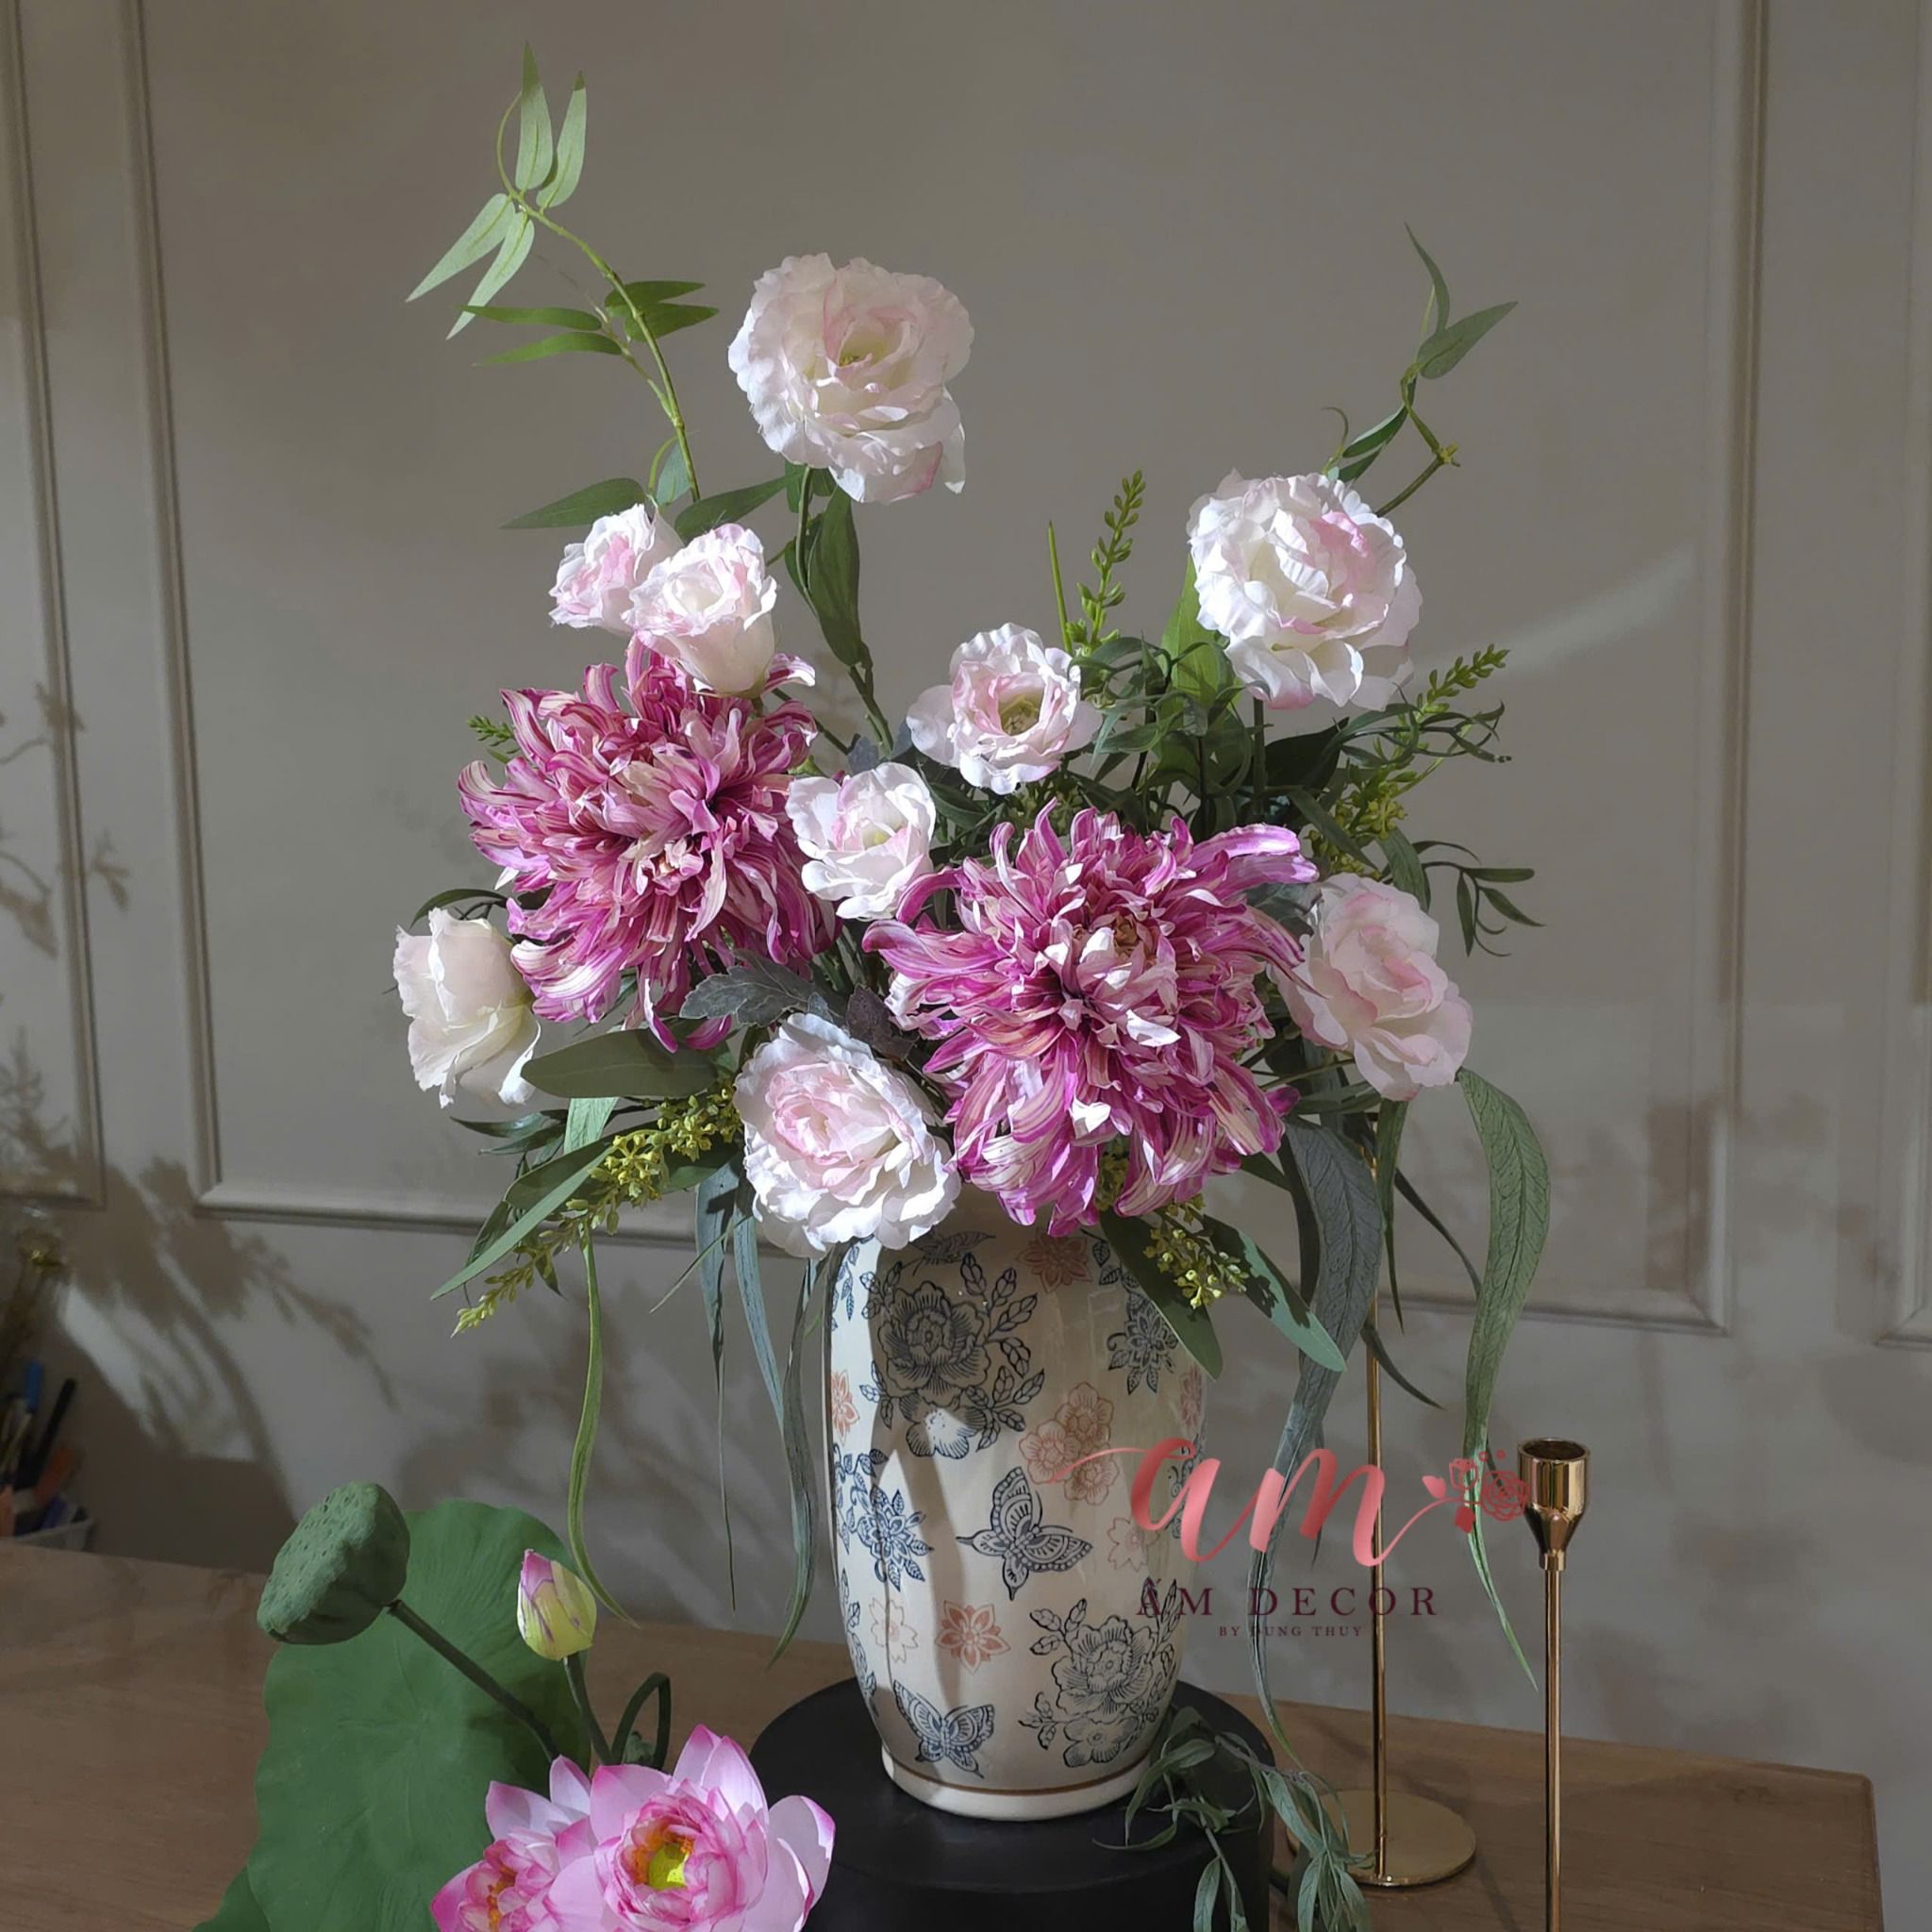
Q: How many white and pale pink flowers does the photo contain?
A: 9